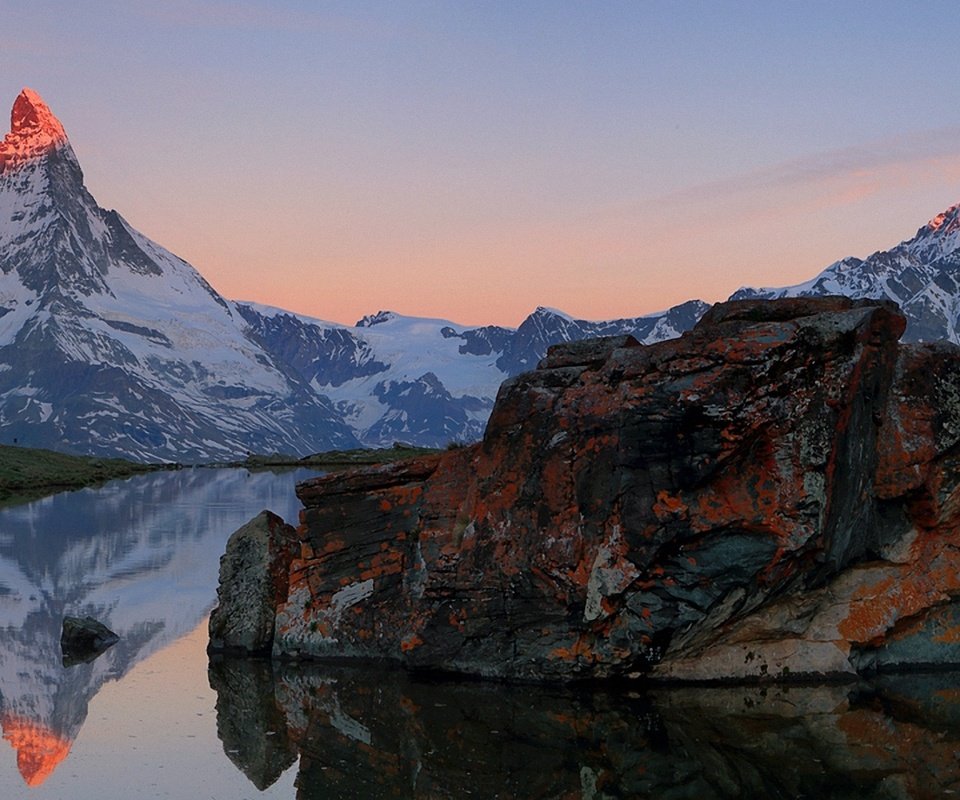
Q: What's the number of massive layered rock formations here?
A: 1